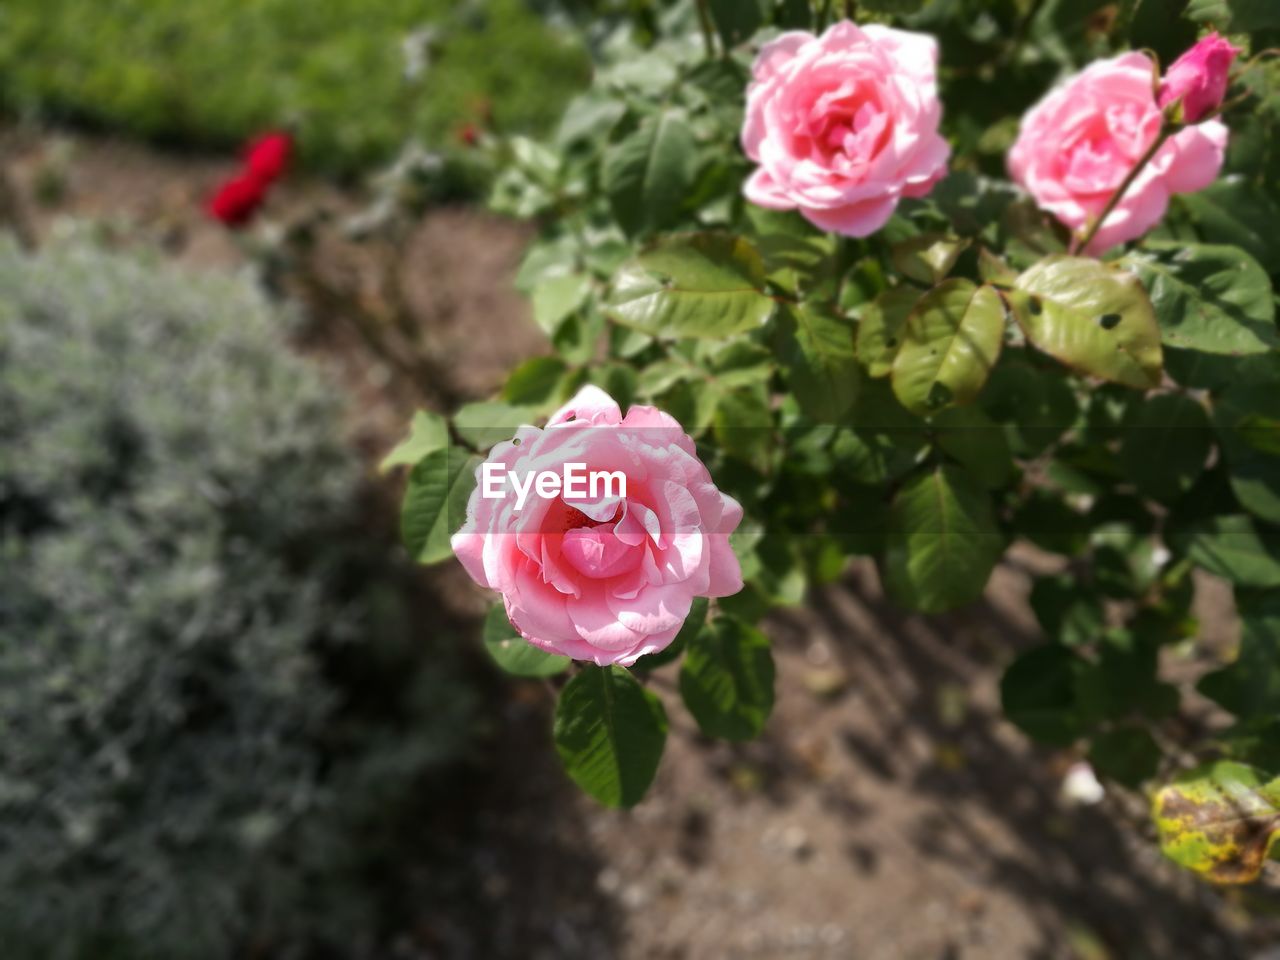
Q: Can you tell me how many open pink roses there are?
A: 3